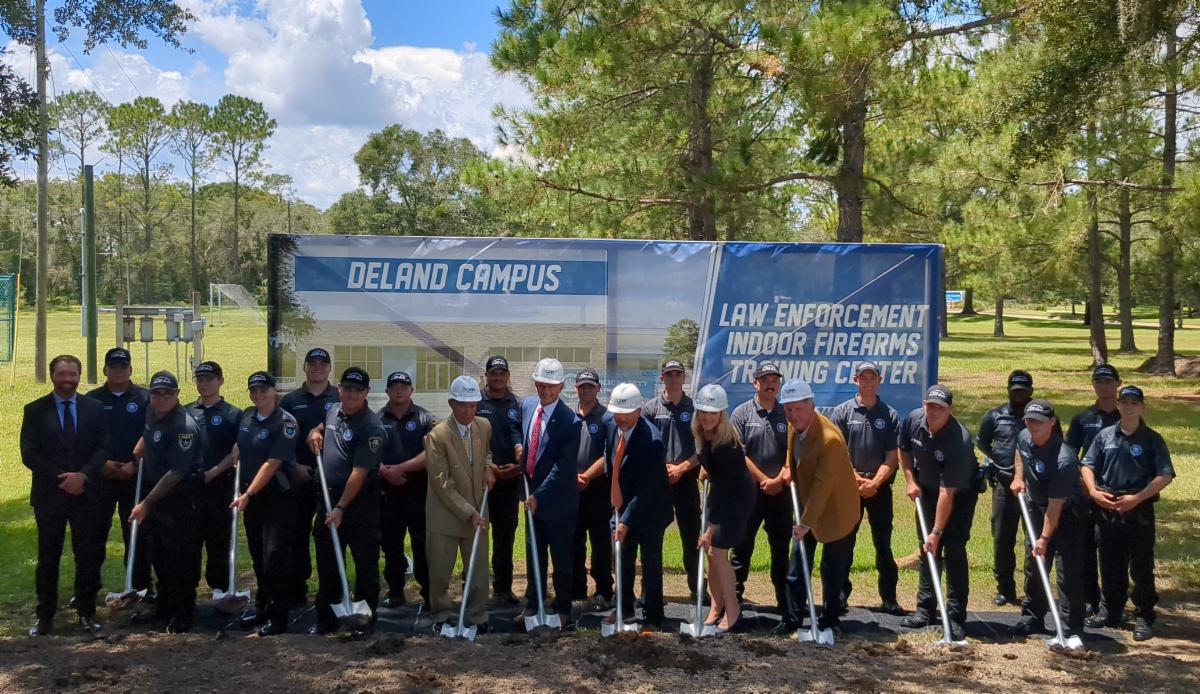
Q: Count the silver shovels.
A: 10